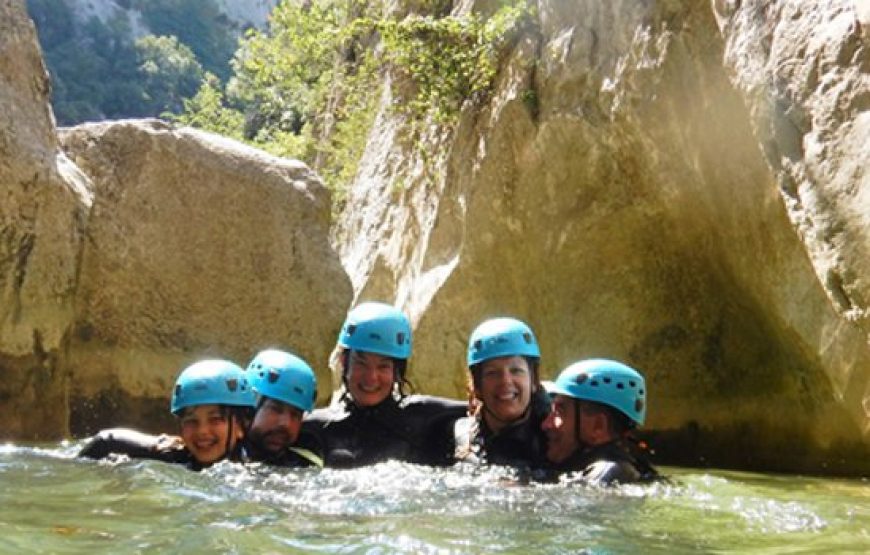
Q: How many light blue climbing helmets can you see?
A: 5